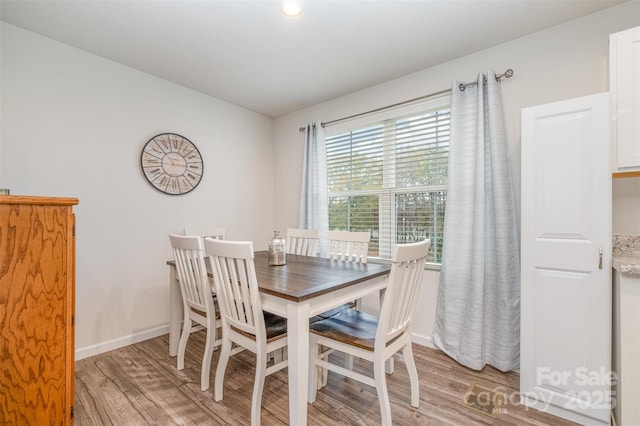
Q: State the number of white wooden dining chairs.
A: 6